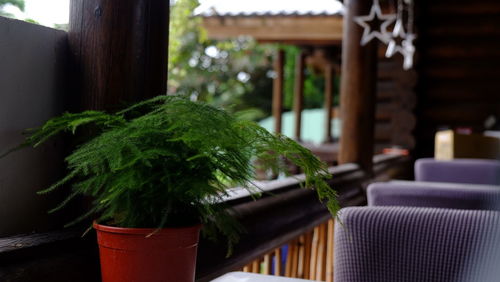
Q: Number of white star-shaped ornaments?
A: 3